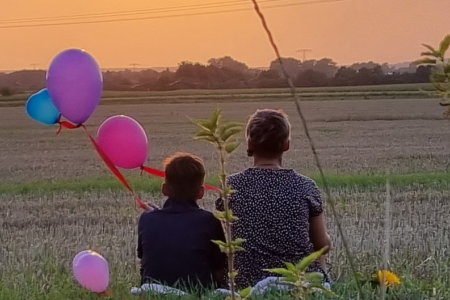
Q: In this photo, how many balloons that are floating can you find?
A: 3